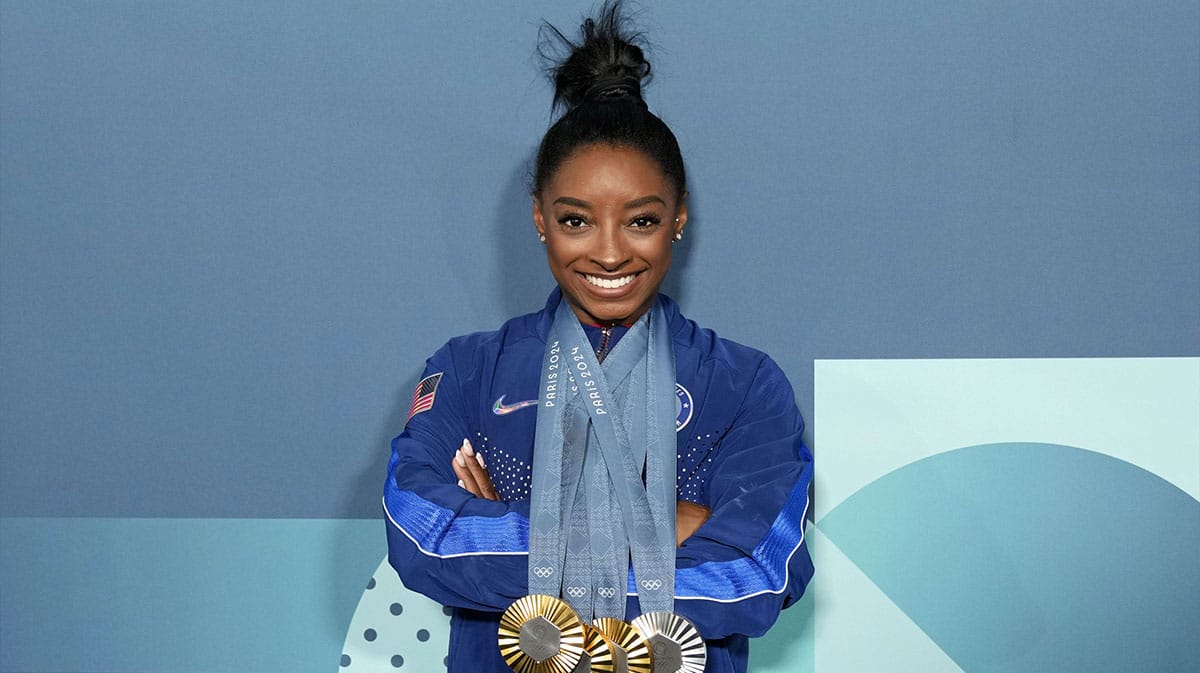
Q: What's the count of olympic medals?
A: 4